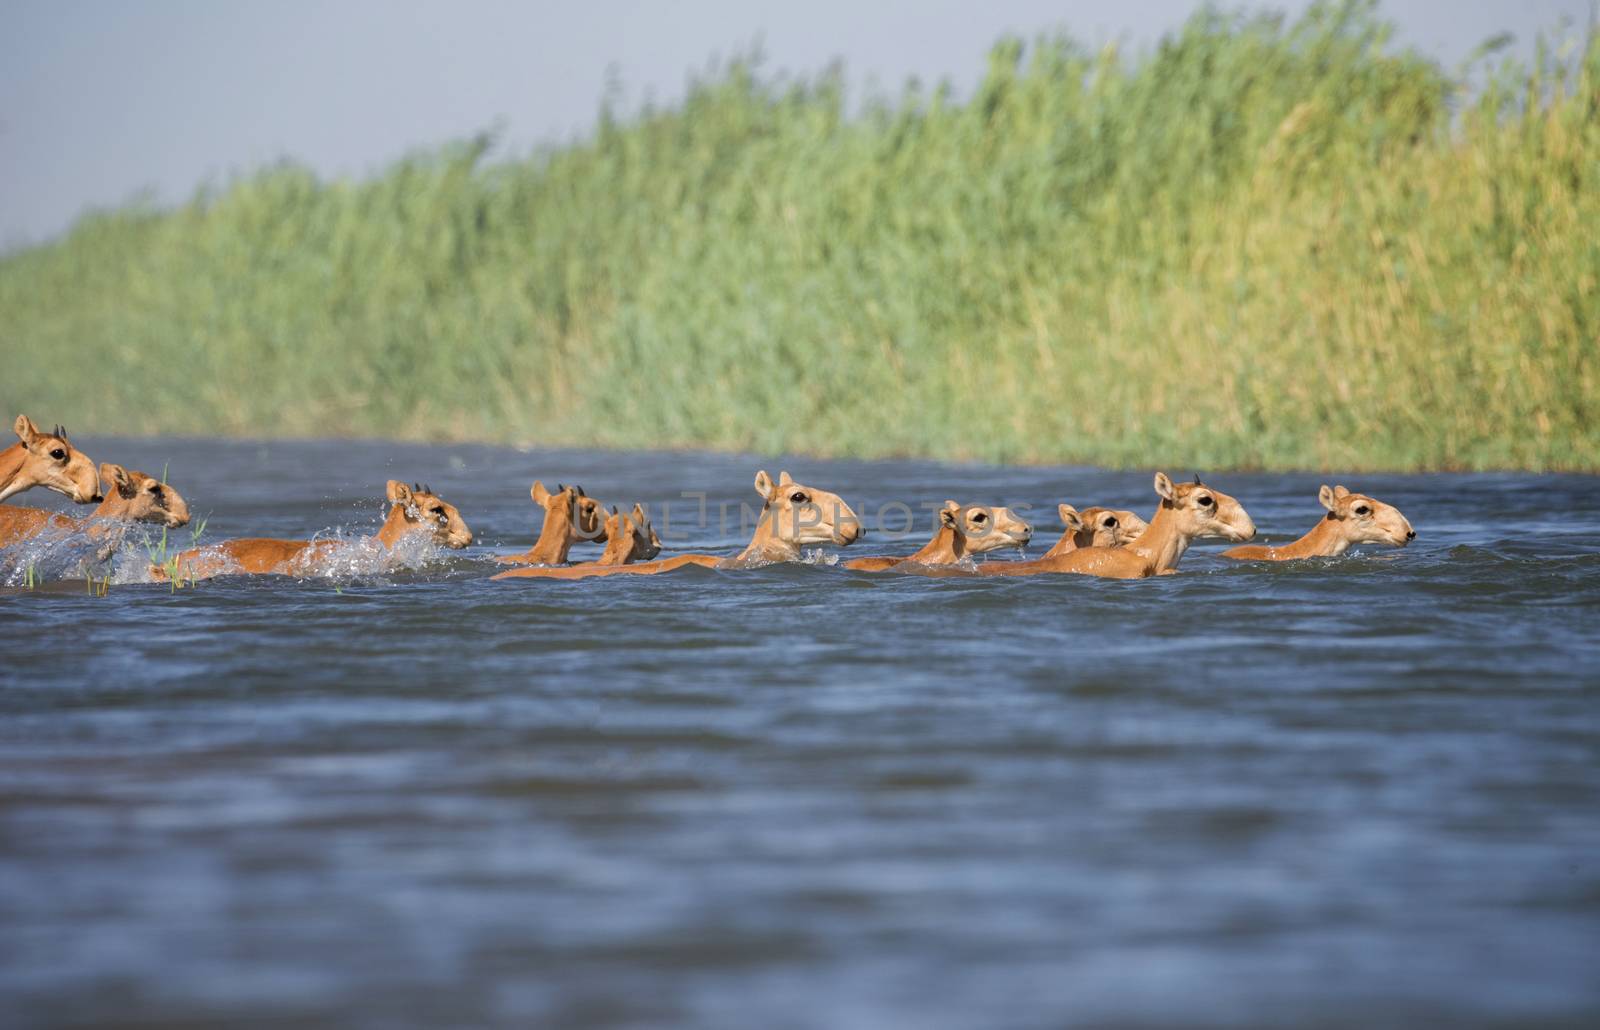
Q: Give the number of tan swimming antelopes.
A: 10